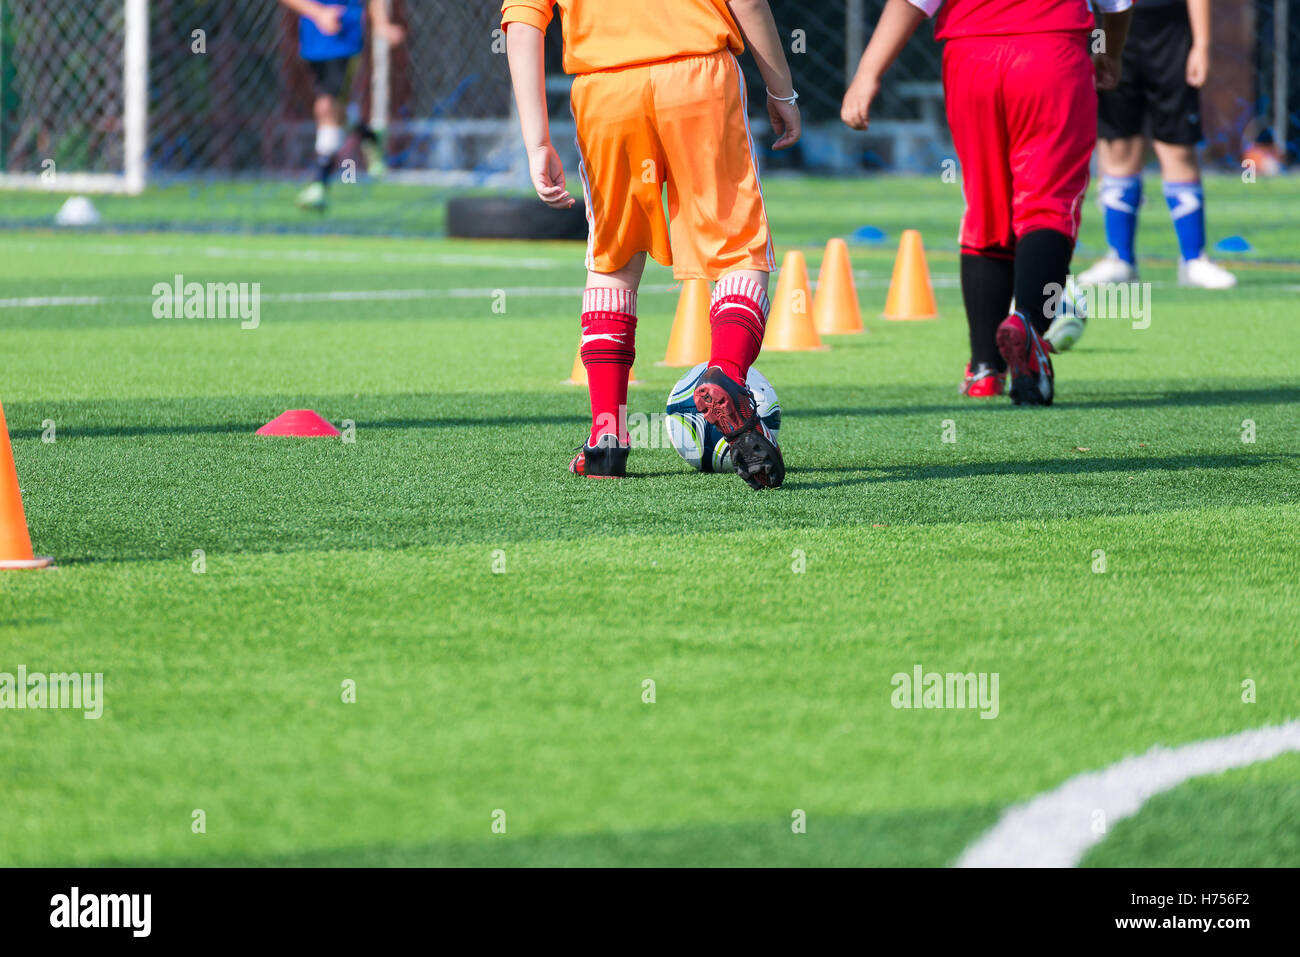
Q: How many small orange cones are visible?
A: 6